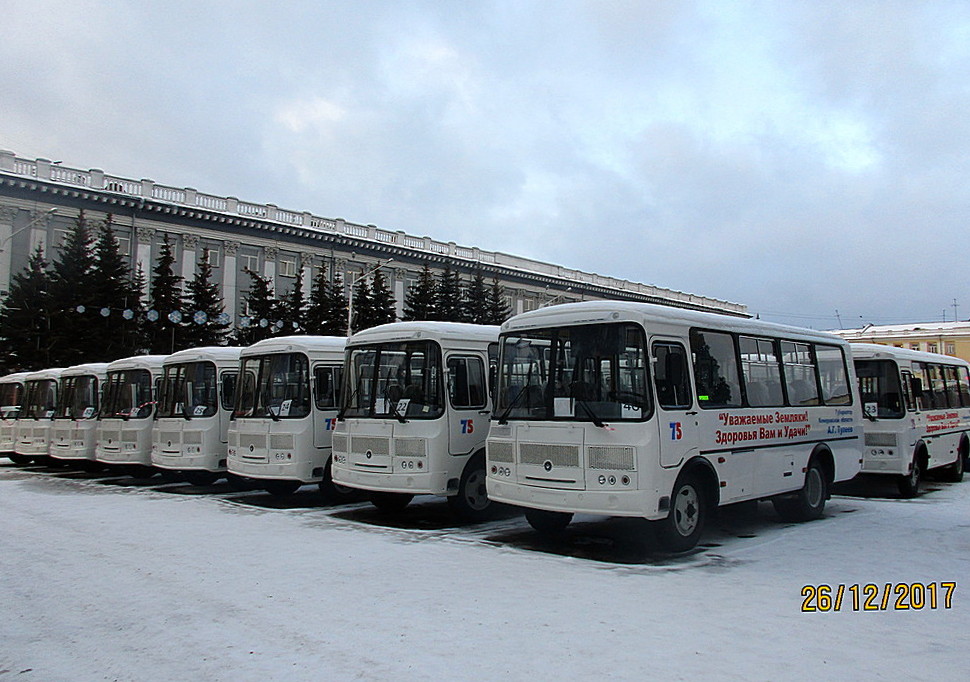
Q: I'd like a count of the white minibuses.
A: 9